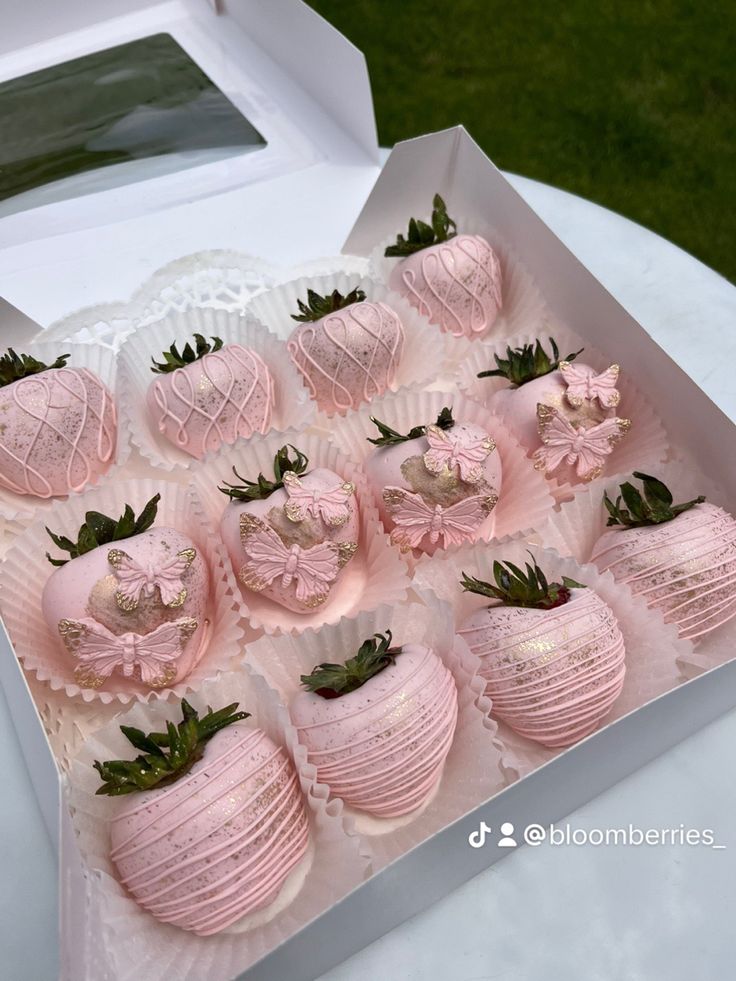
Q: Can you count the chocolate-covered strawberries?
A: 12